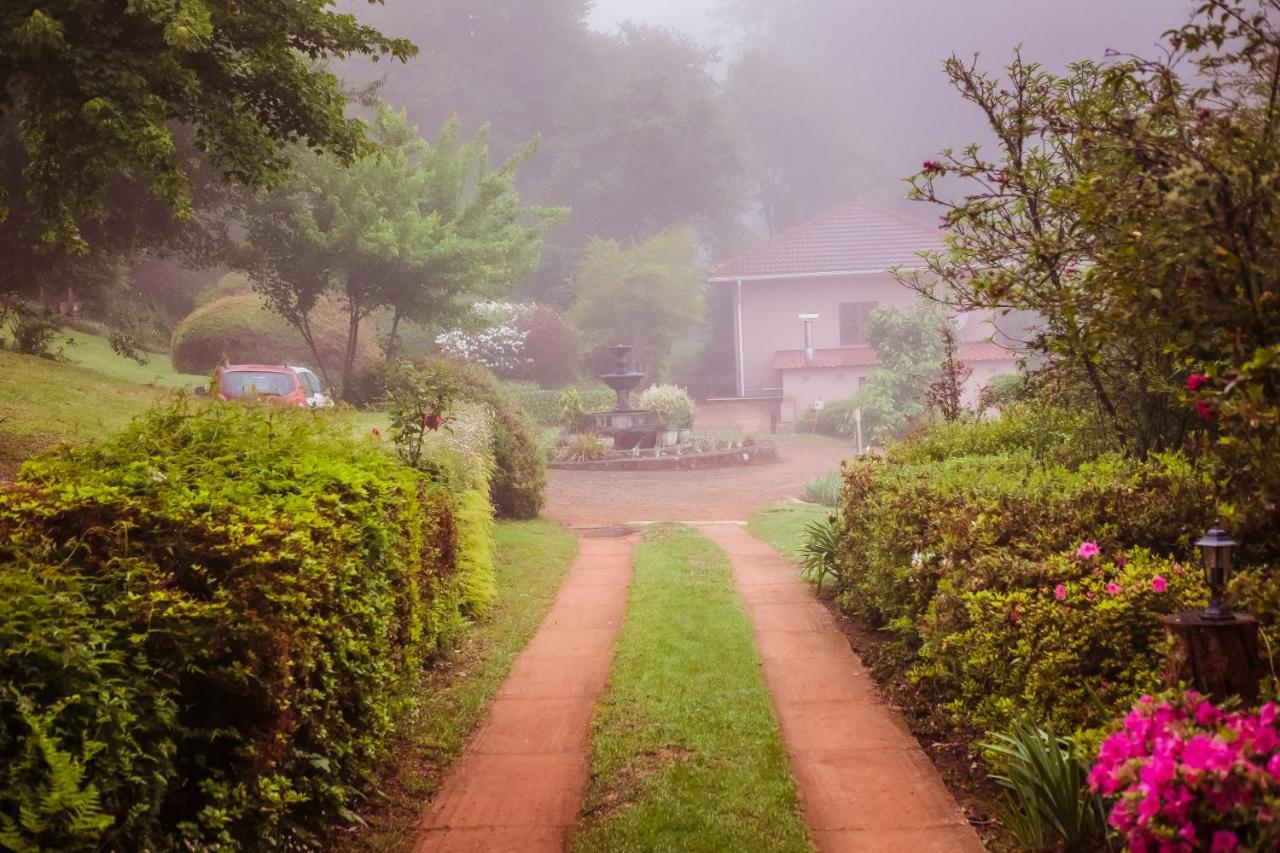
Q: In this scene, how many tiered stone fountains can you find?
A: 1